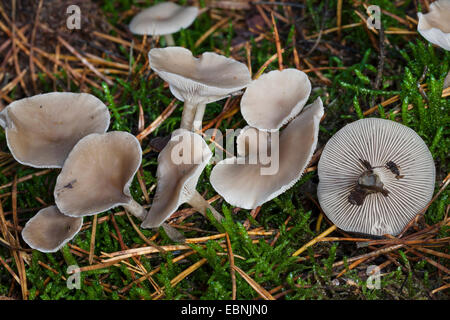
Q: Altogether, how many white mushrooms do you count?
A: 10